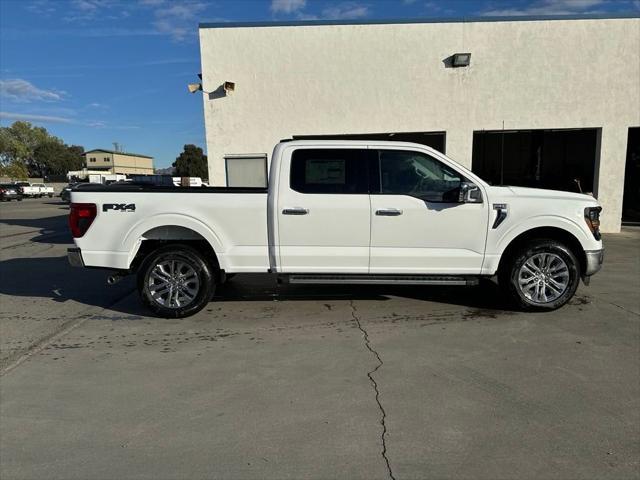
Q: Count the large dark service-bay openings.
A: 3